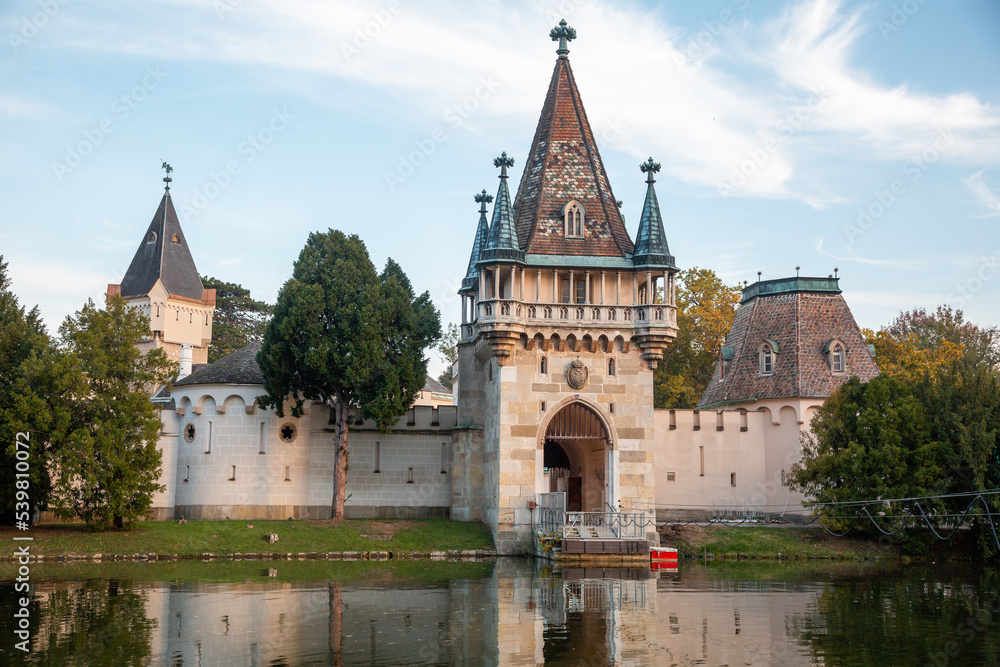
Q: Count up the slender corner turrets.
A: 3